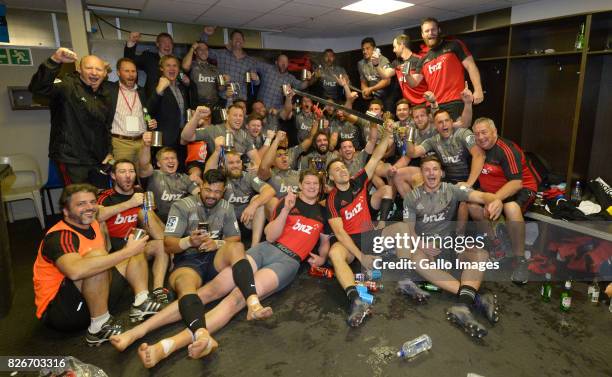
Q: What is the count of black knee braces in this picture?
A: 2